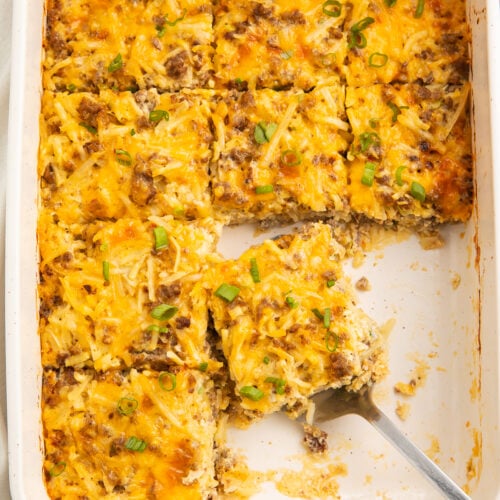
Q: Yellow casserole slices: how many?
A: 9